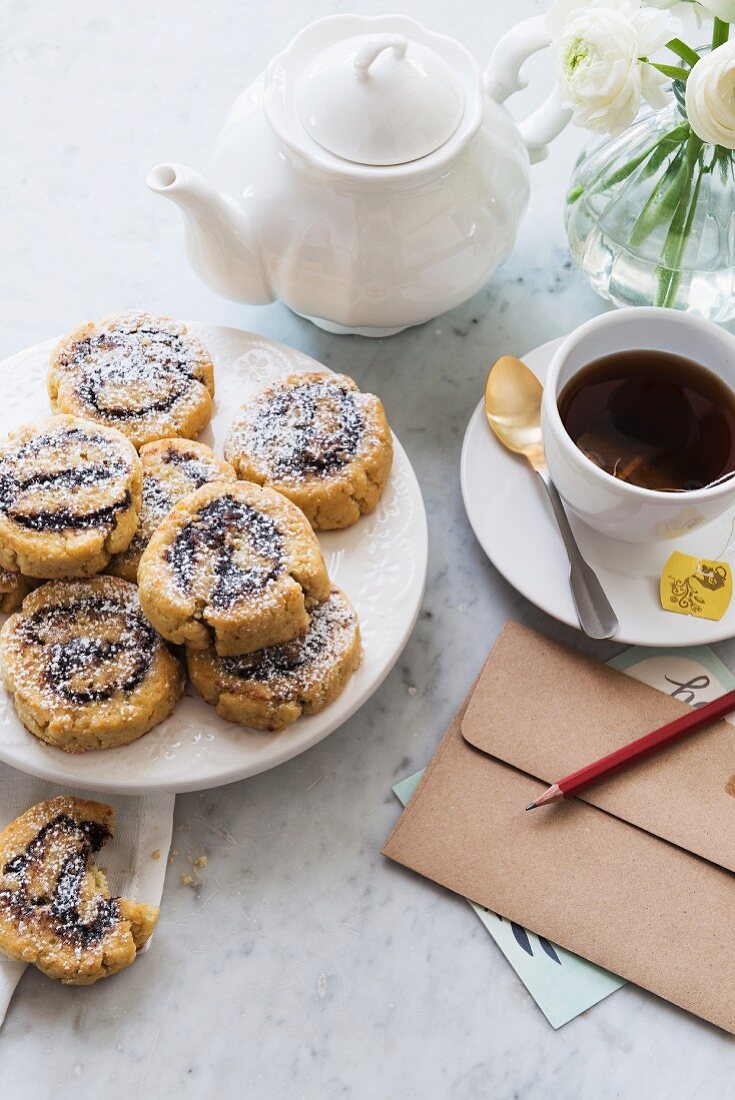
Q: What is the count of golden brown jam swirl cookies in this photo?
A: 9